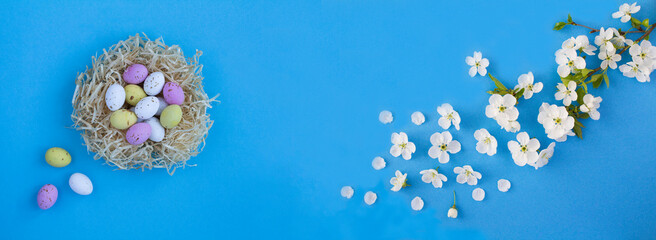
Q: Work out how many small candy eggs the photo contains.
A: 15